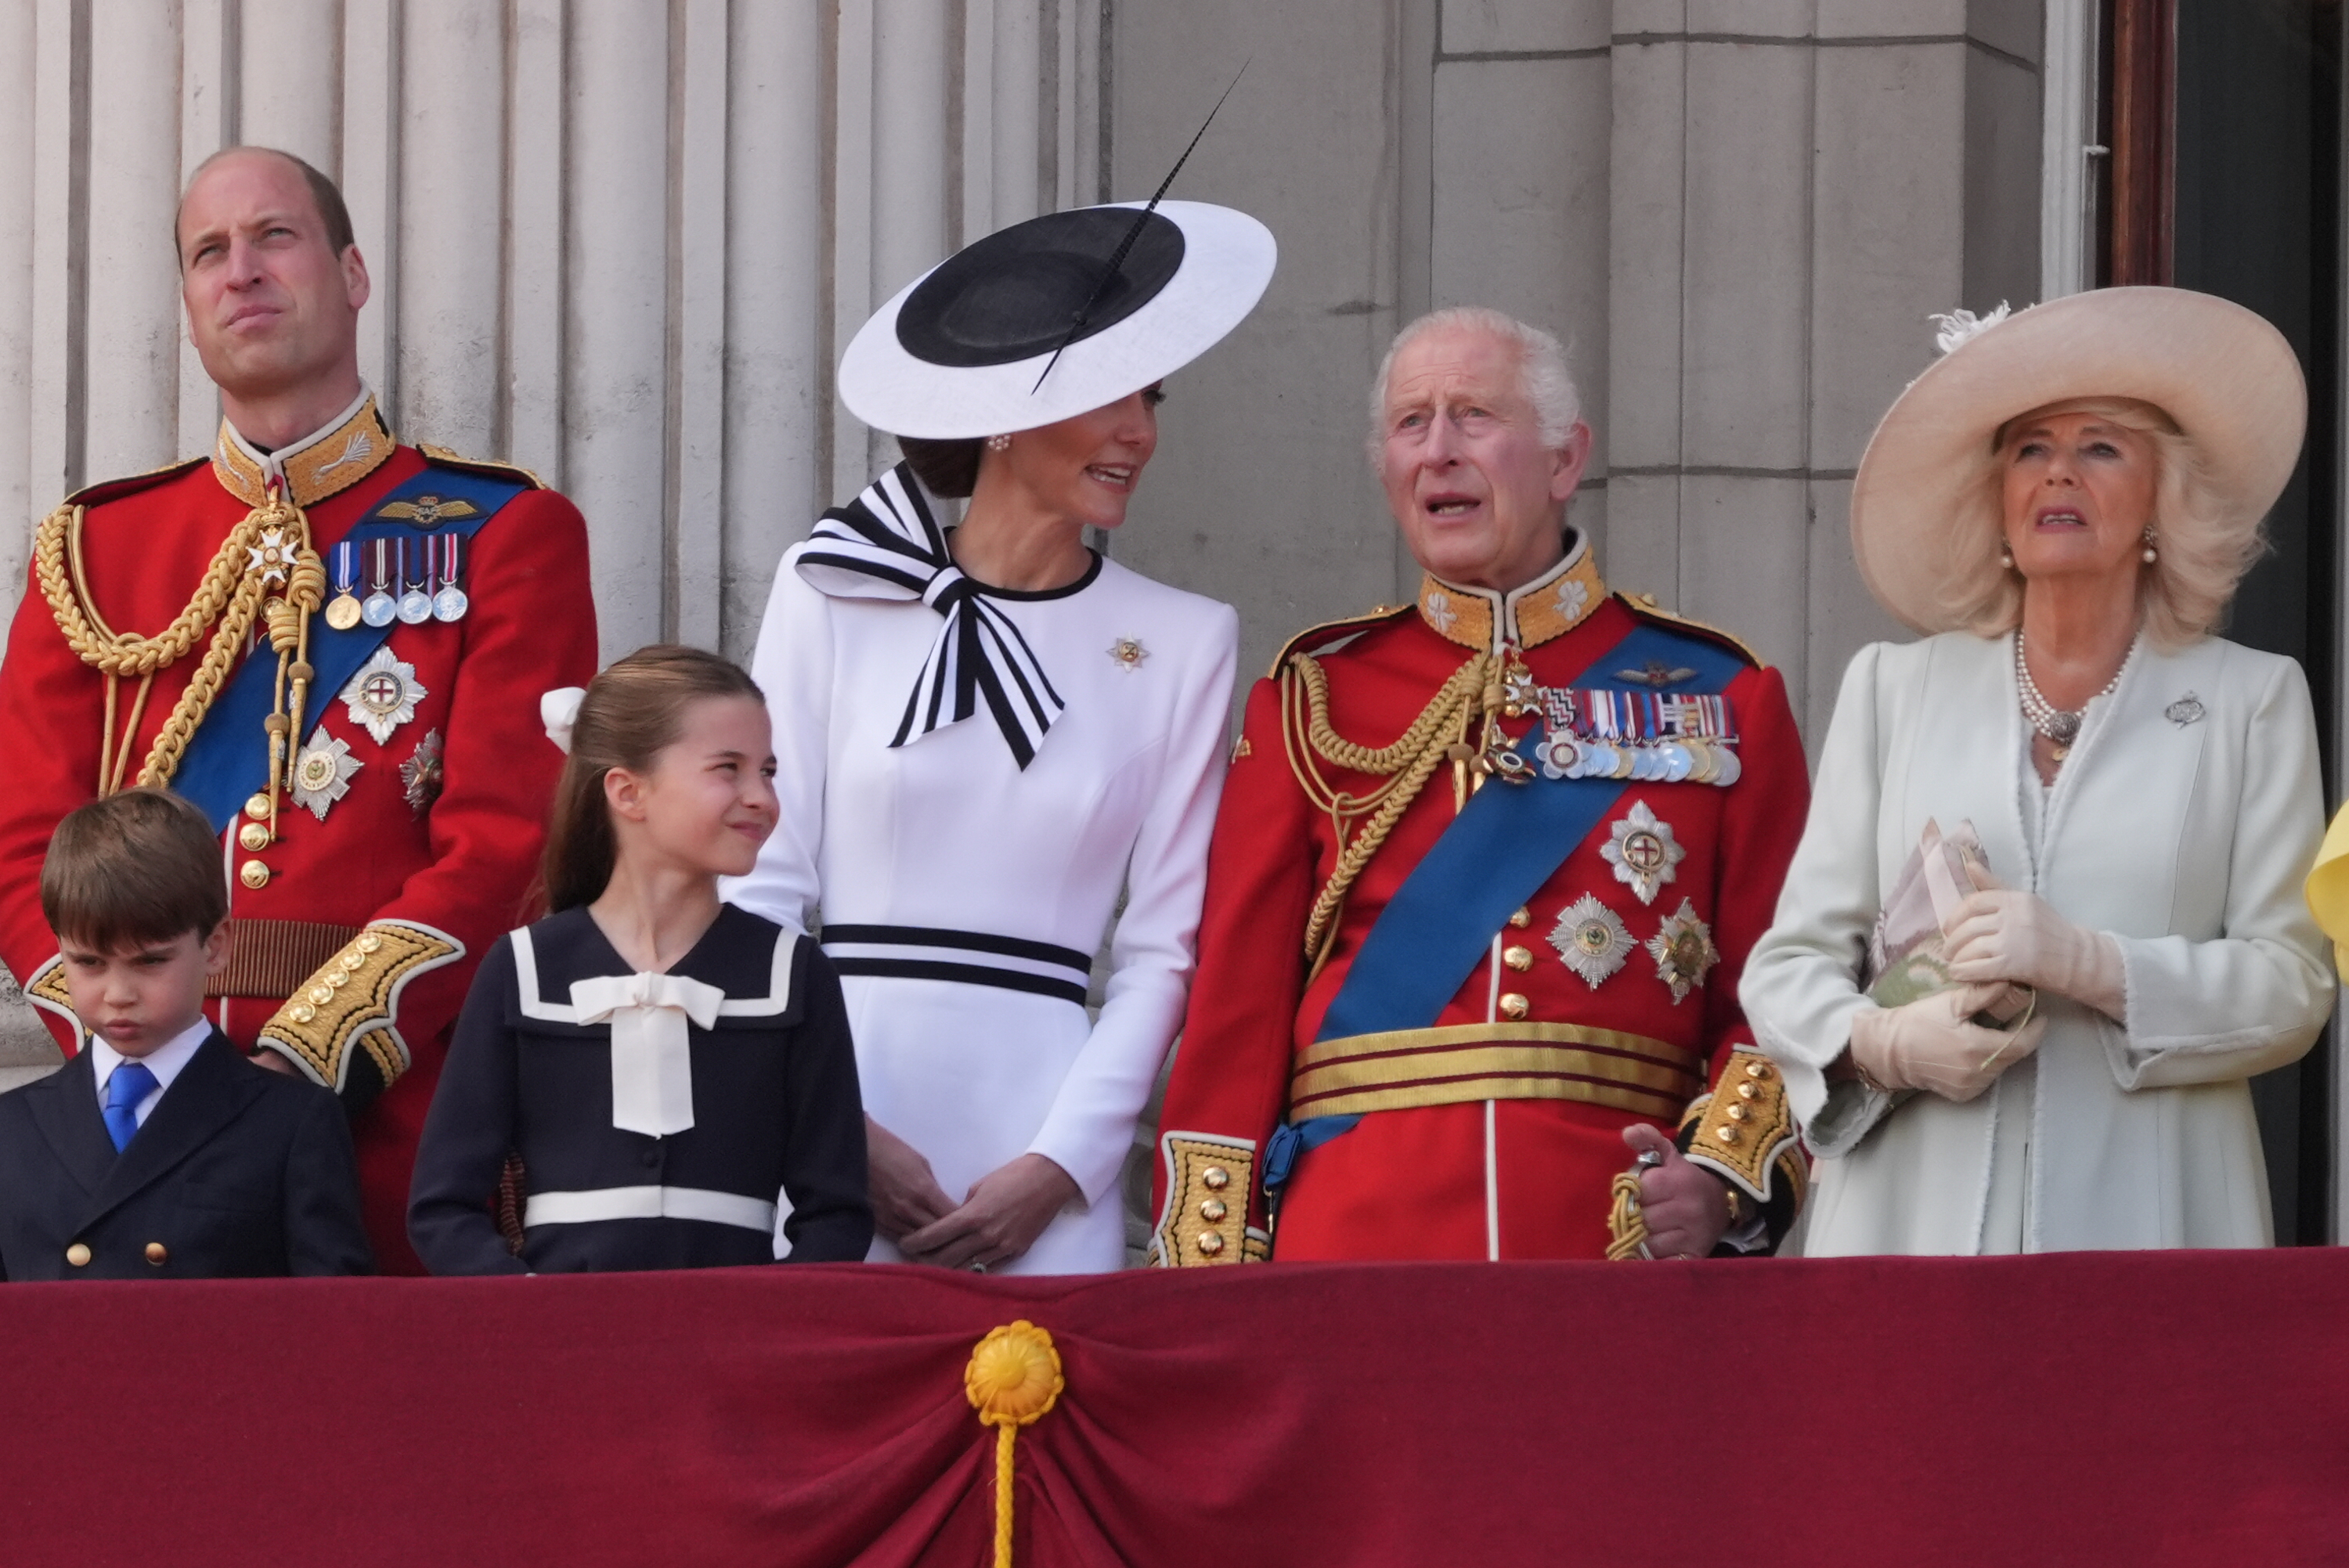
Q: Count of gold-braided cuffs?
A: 4